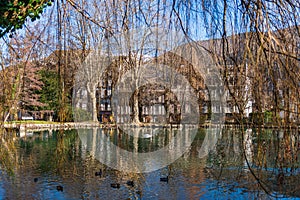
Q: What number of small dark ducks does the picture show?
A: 6